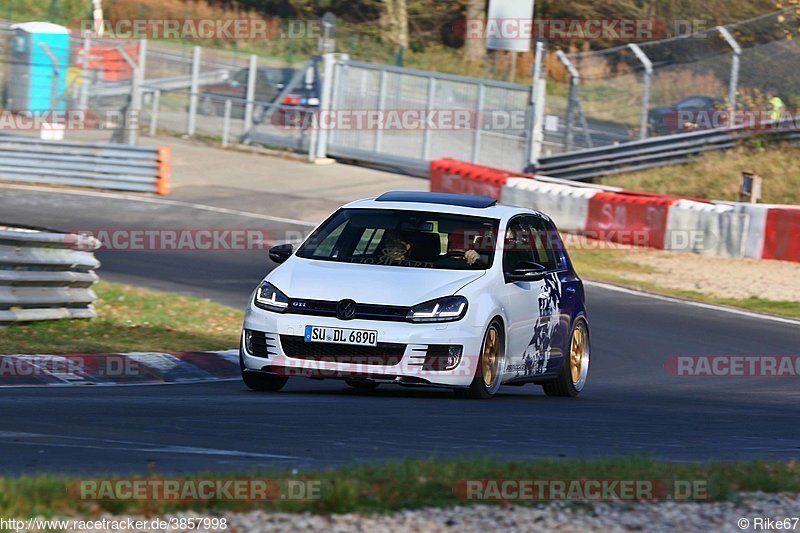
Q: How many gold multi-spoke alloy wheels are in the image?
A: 2